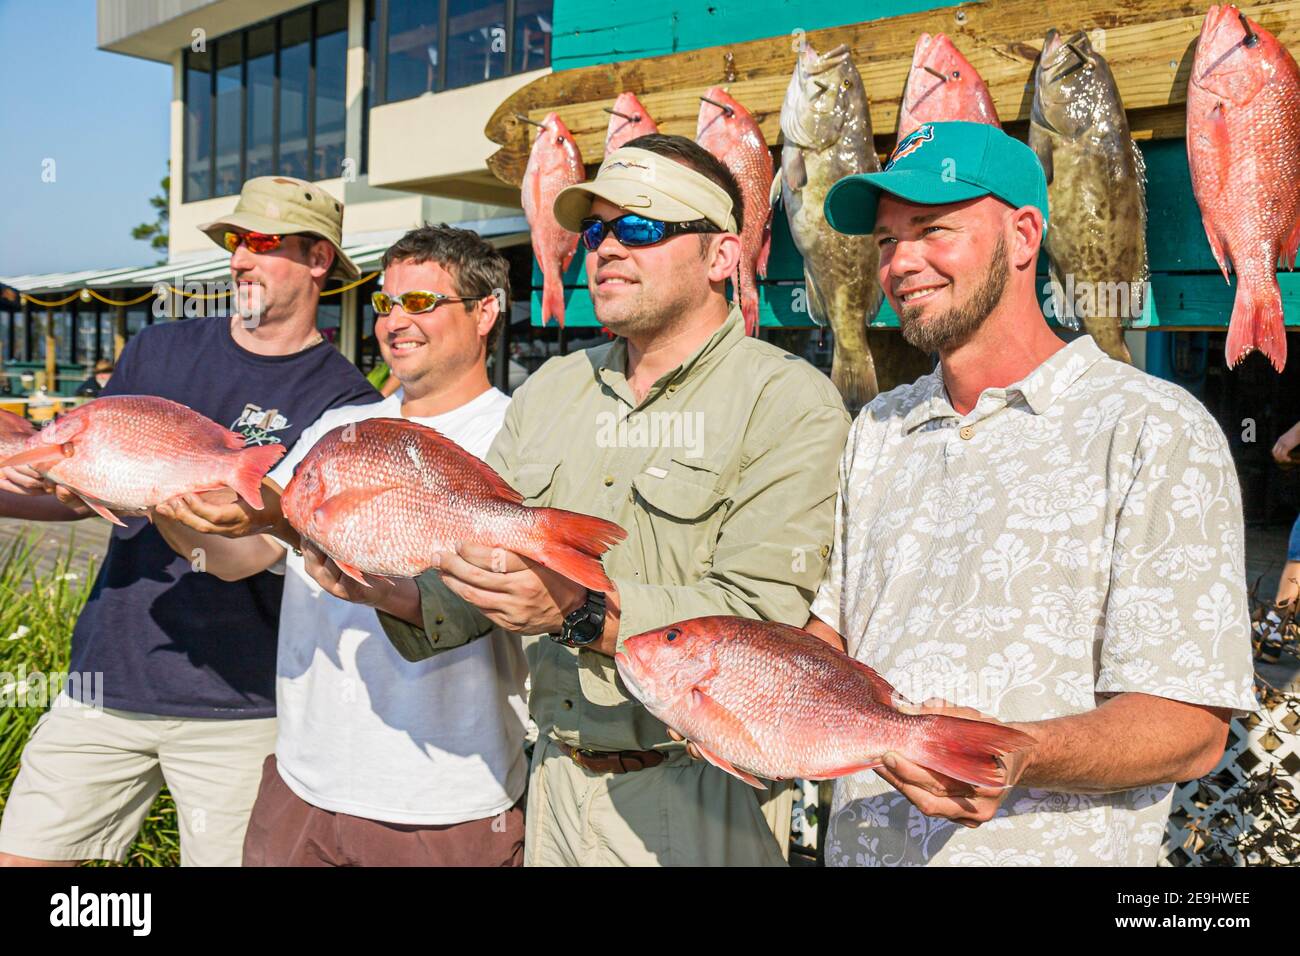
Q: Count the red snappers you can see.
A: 9